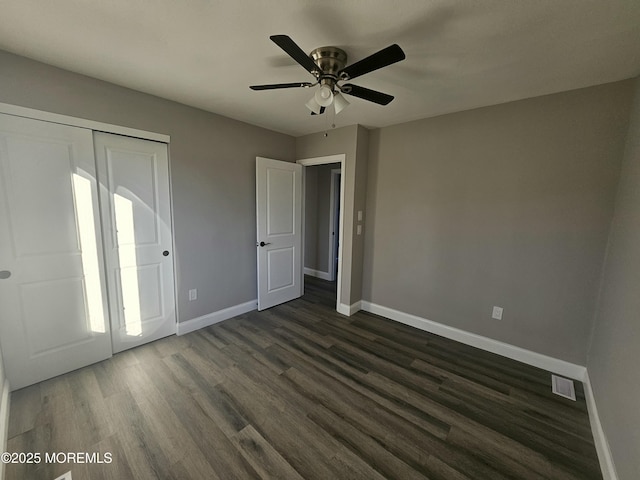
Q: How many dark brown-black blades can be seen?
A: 5